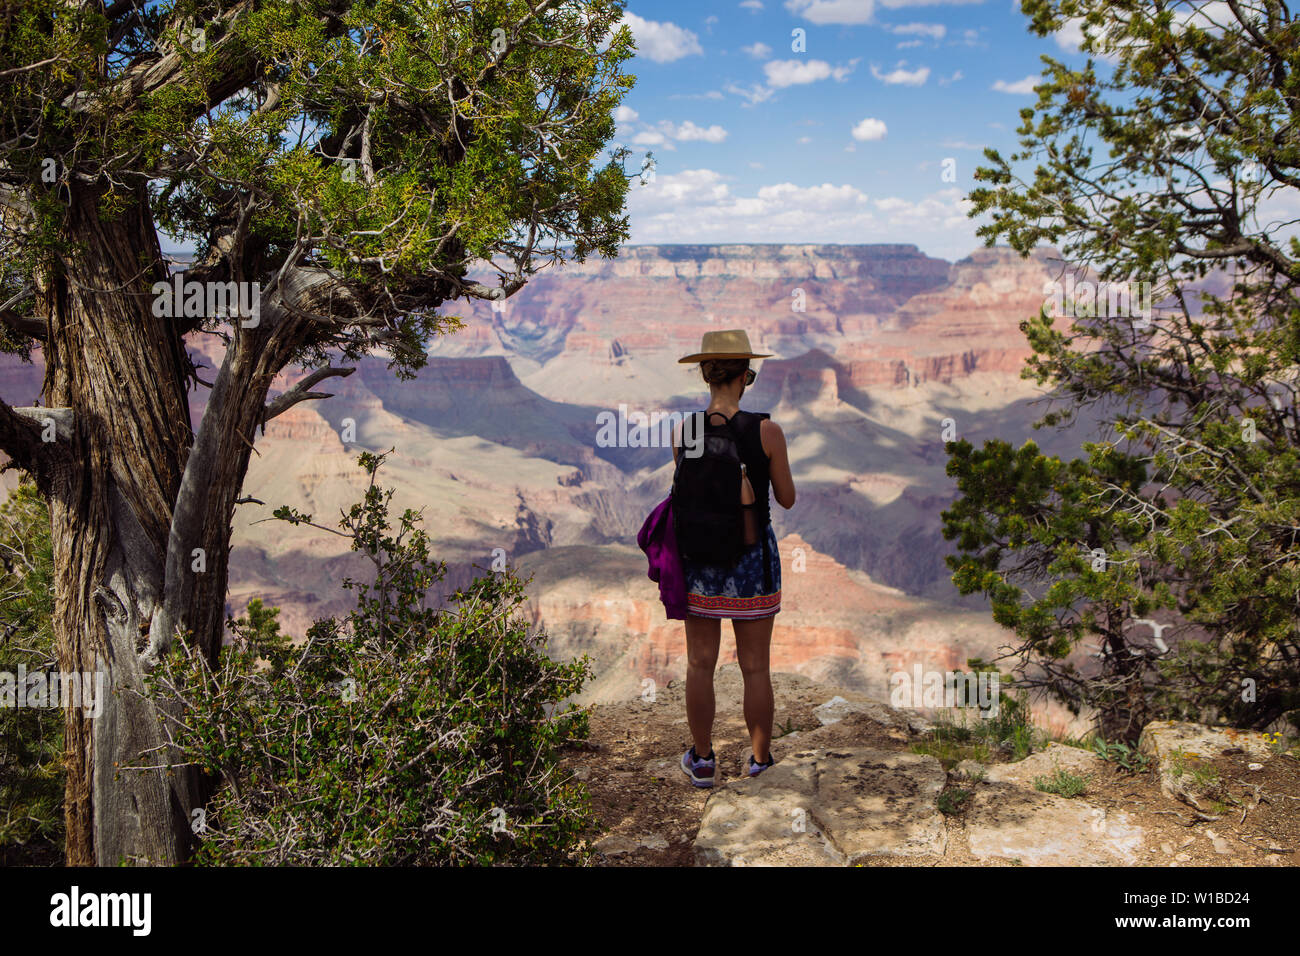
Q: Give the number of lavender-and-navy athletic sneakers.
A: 2